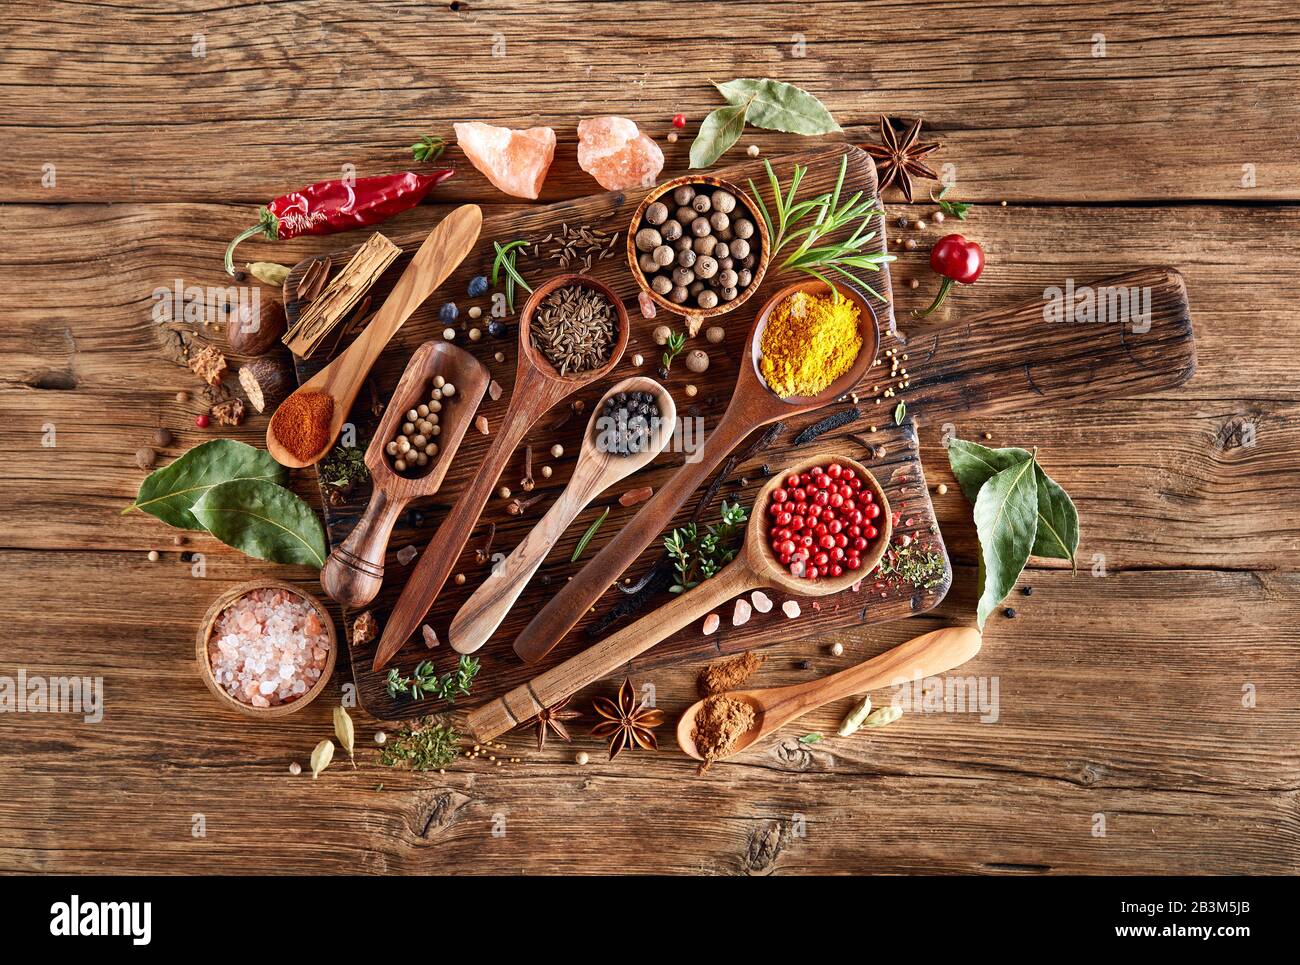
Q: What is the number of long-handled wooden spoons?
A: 6